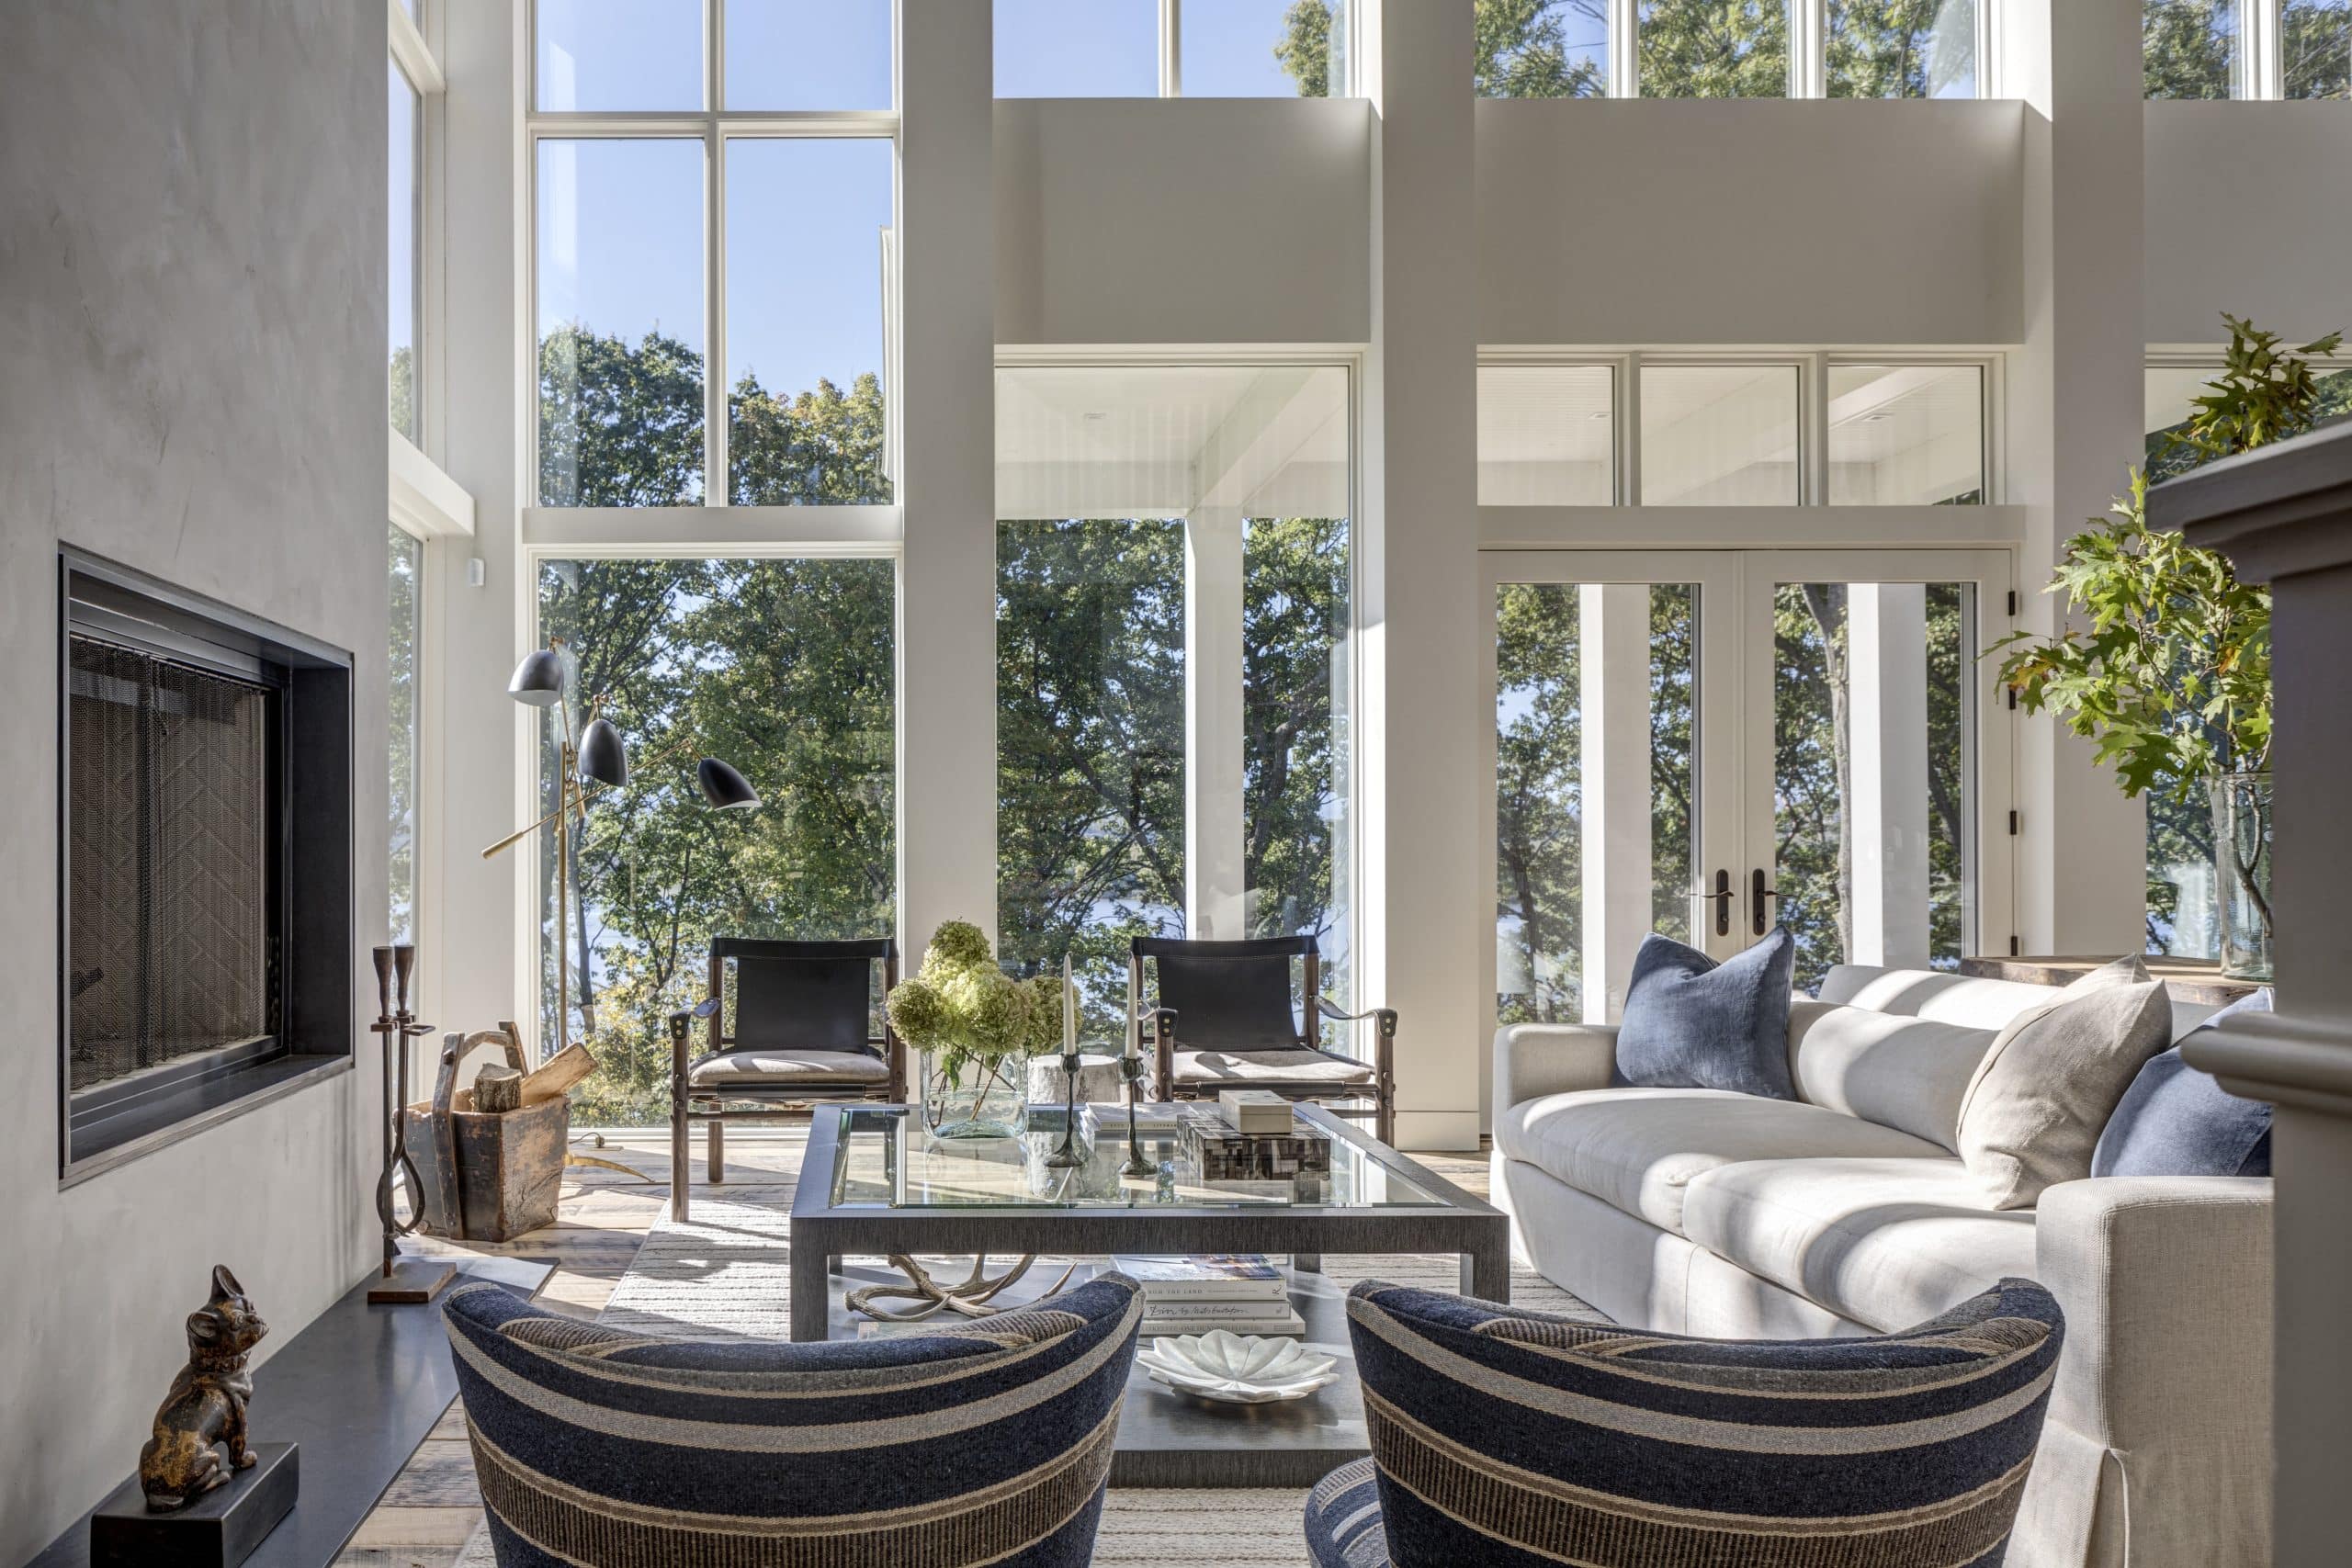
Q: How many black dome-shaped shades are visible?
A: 3